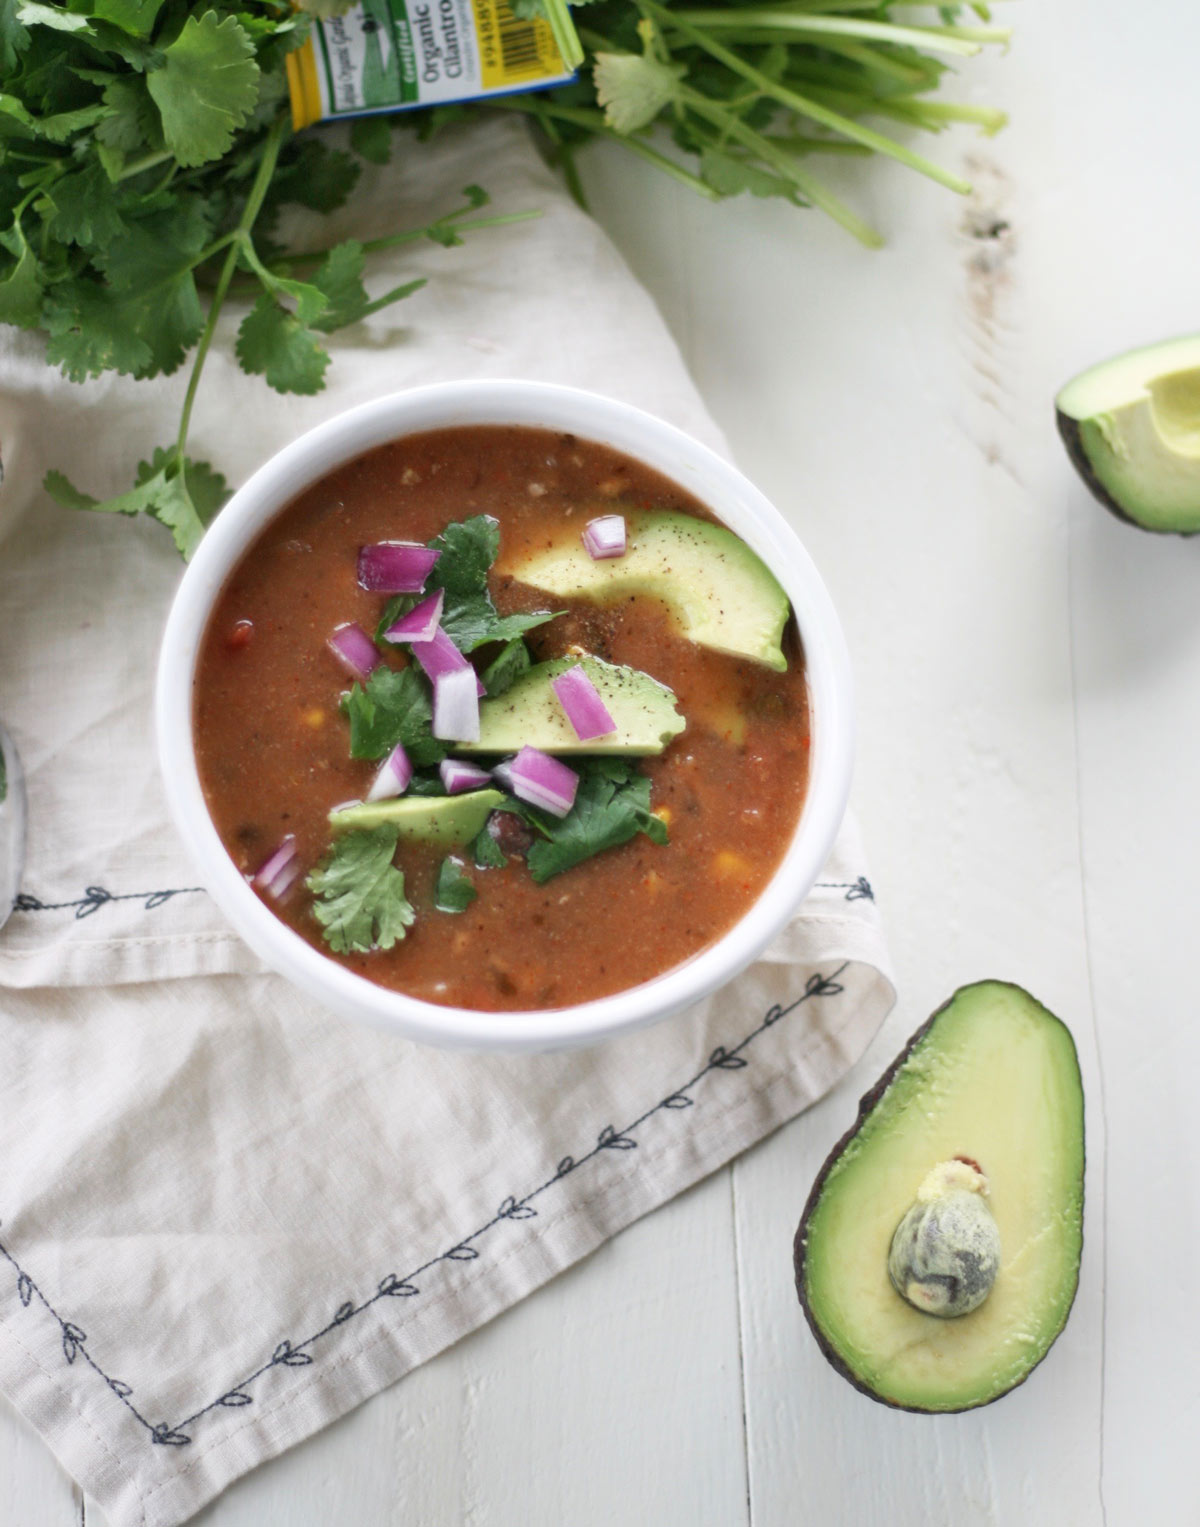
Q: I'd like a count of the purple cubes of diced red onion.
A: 11